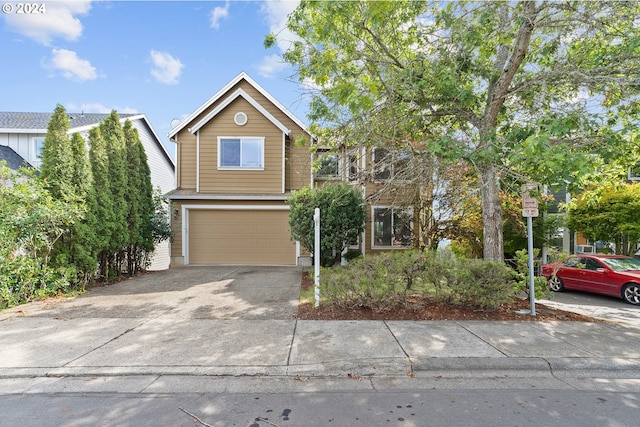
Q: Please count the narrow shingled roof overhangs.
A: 1